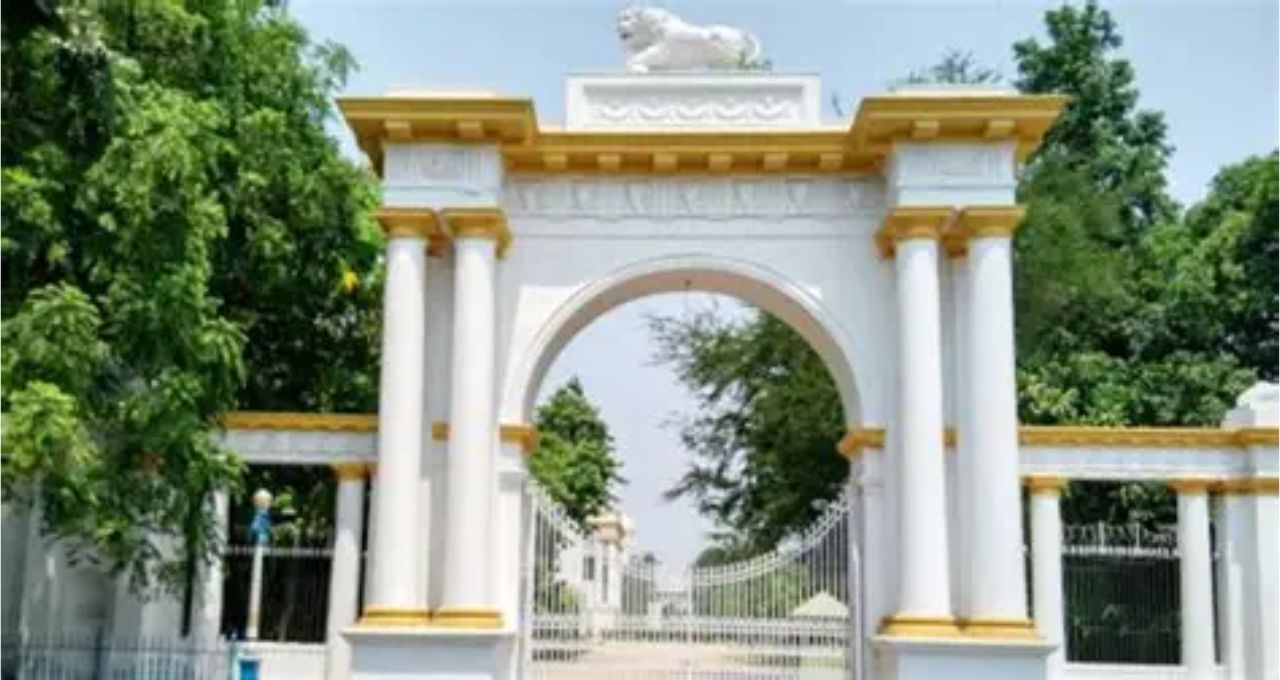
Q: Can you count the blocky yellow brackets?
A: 10